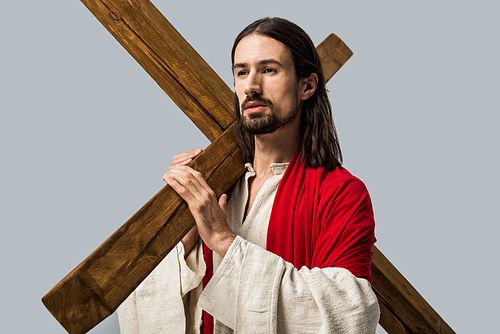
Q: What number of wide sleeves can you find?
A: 2